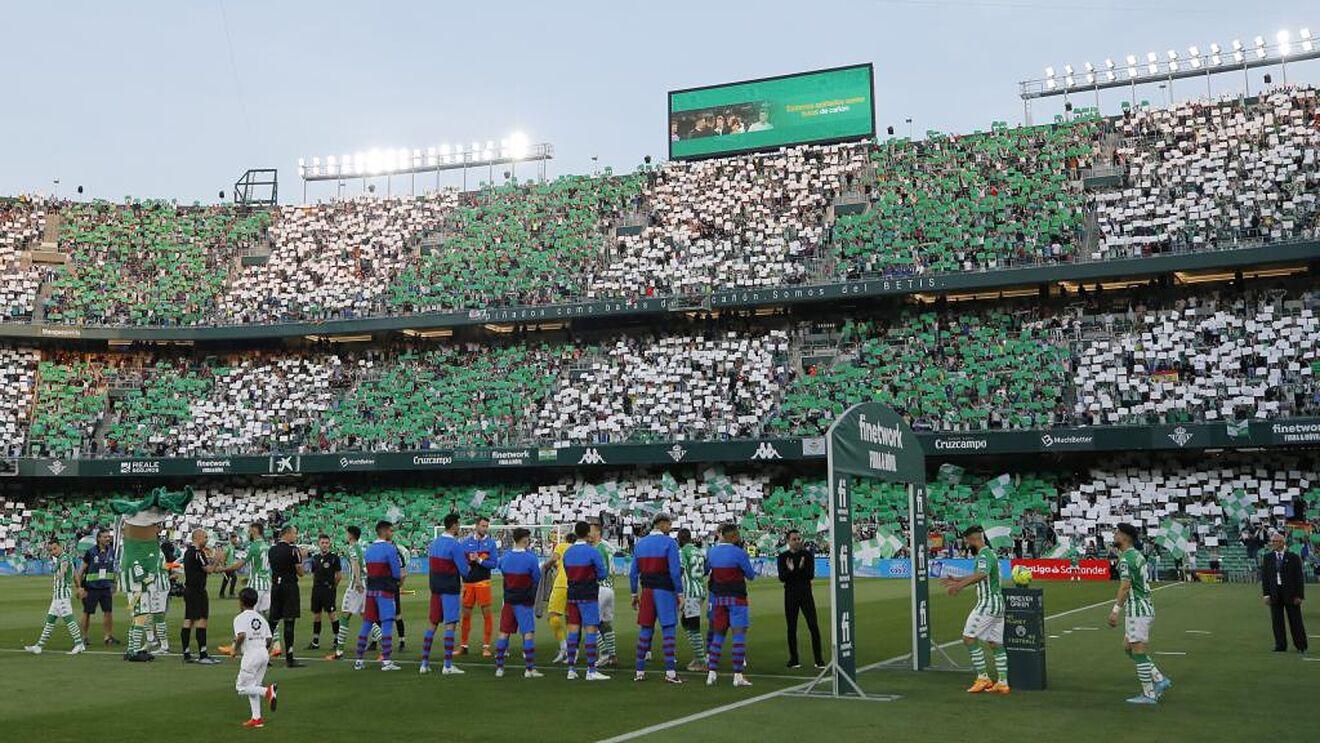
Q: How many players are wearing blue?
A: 7